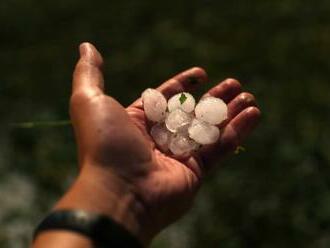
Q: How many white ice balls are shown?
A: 7